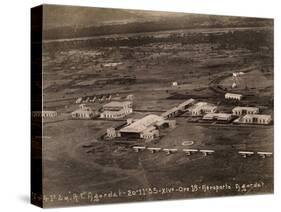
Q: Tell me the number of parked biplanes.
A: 7